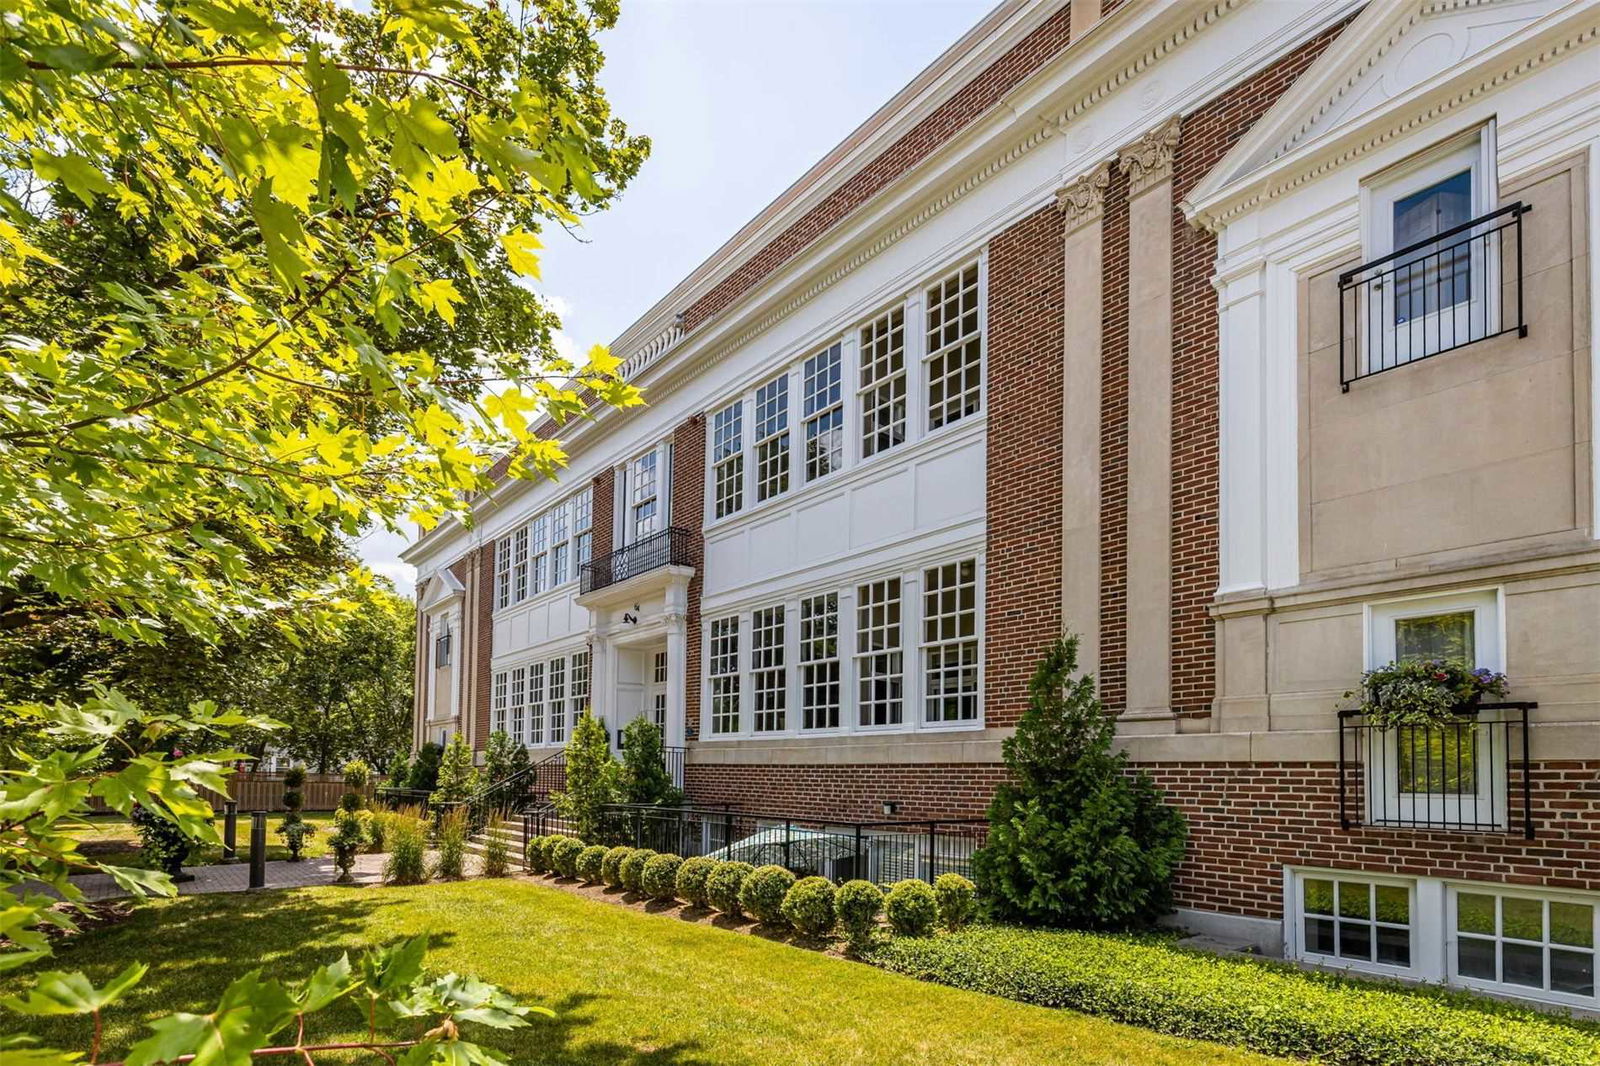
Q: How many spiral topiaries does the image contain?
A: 2